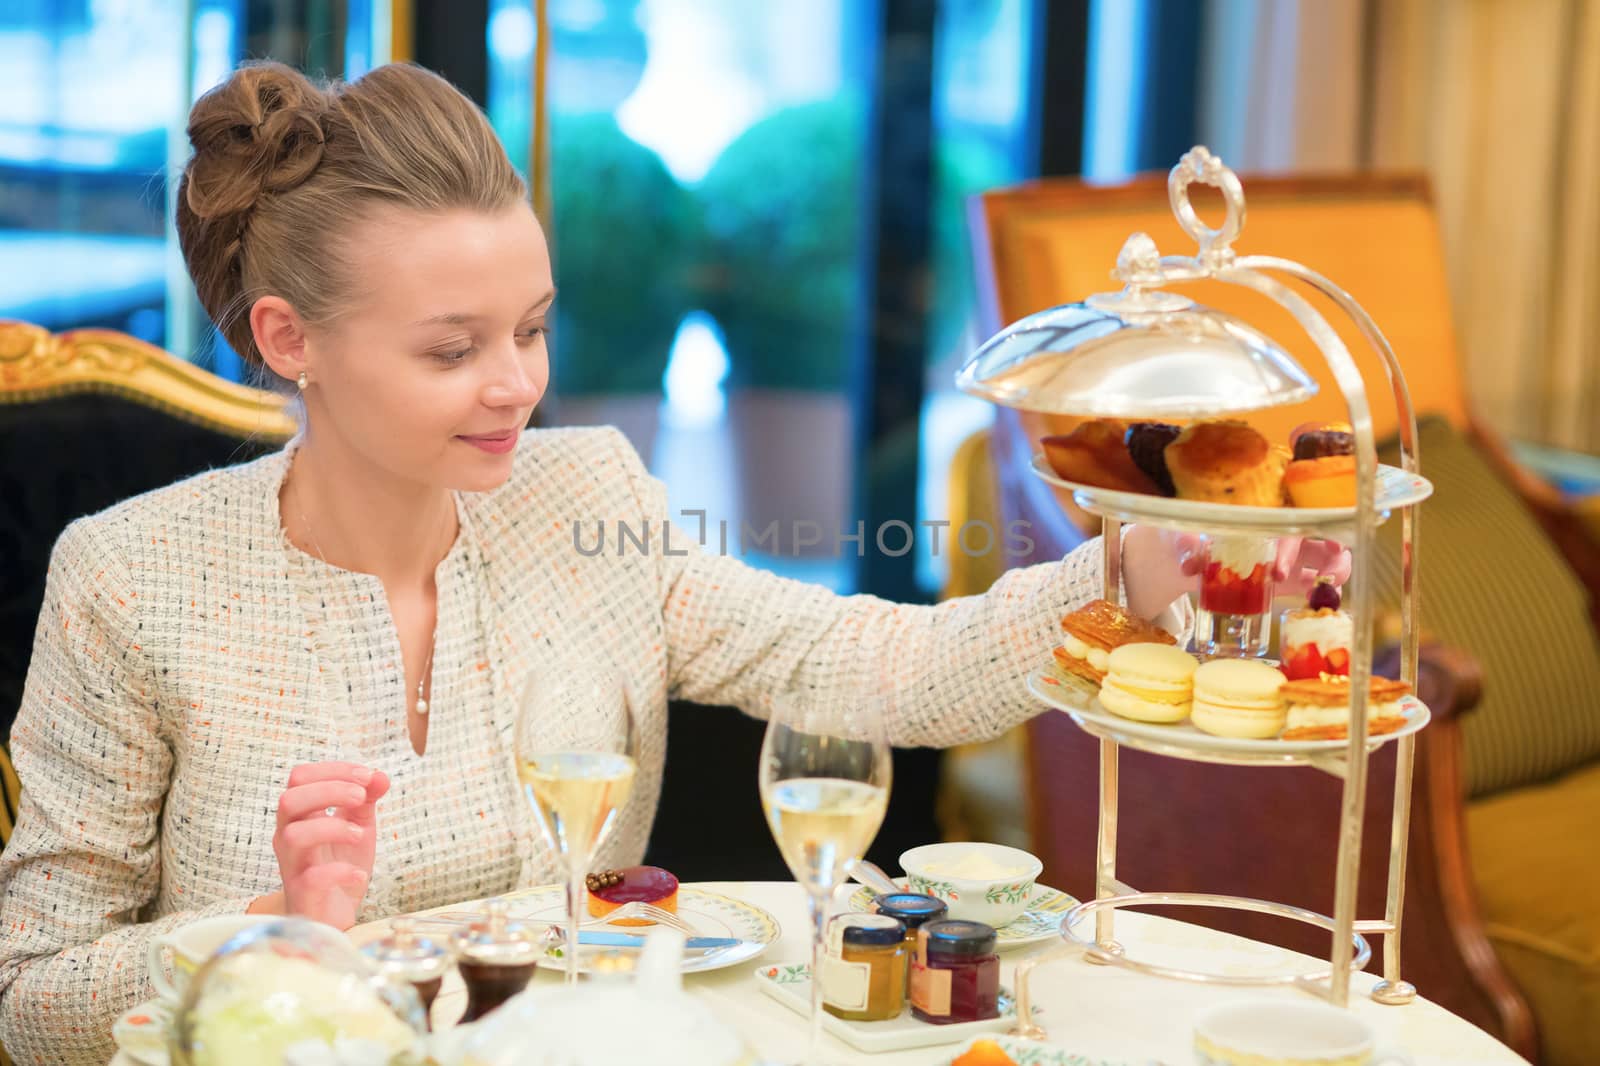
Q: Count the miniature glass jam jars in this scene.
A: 3